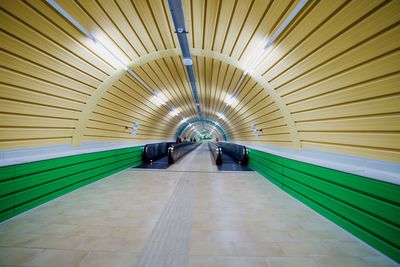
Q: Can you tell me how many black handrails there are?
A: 4